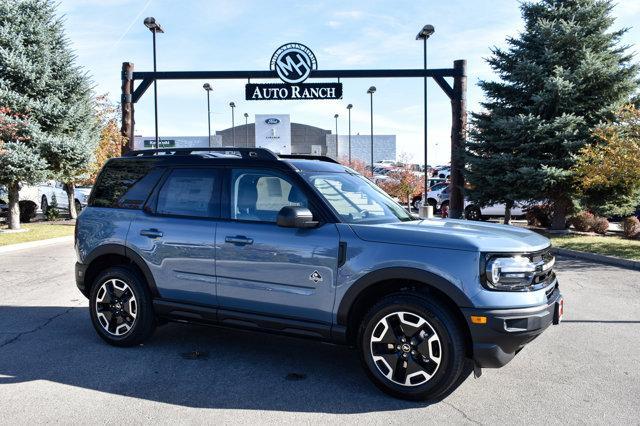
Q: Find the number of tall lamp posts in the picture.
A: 8